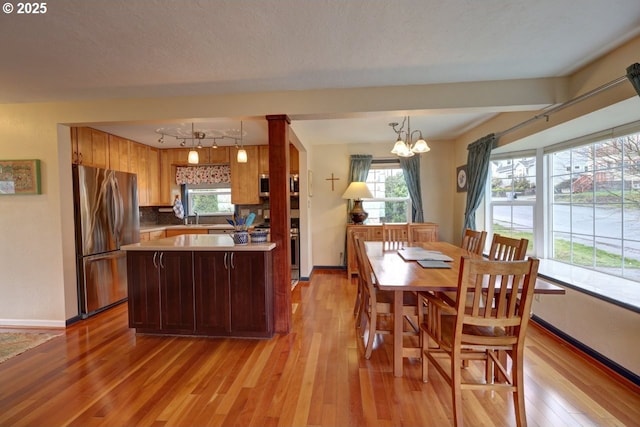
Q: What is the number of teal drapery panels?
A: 4